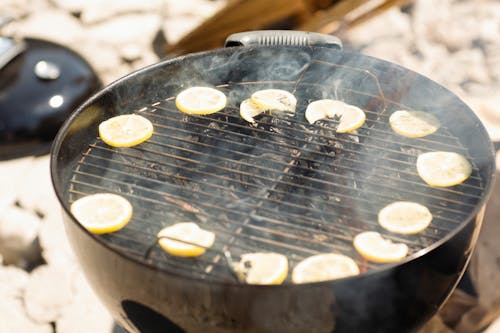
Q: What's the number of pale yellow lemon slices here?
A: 12